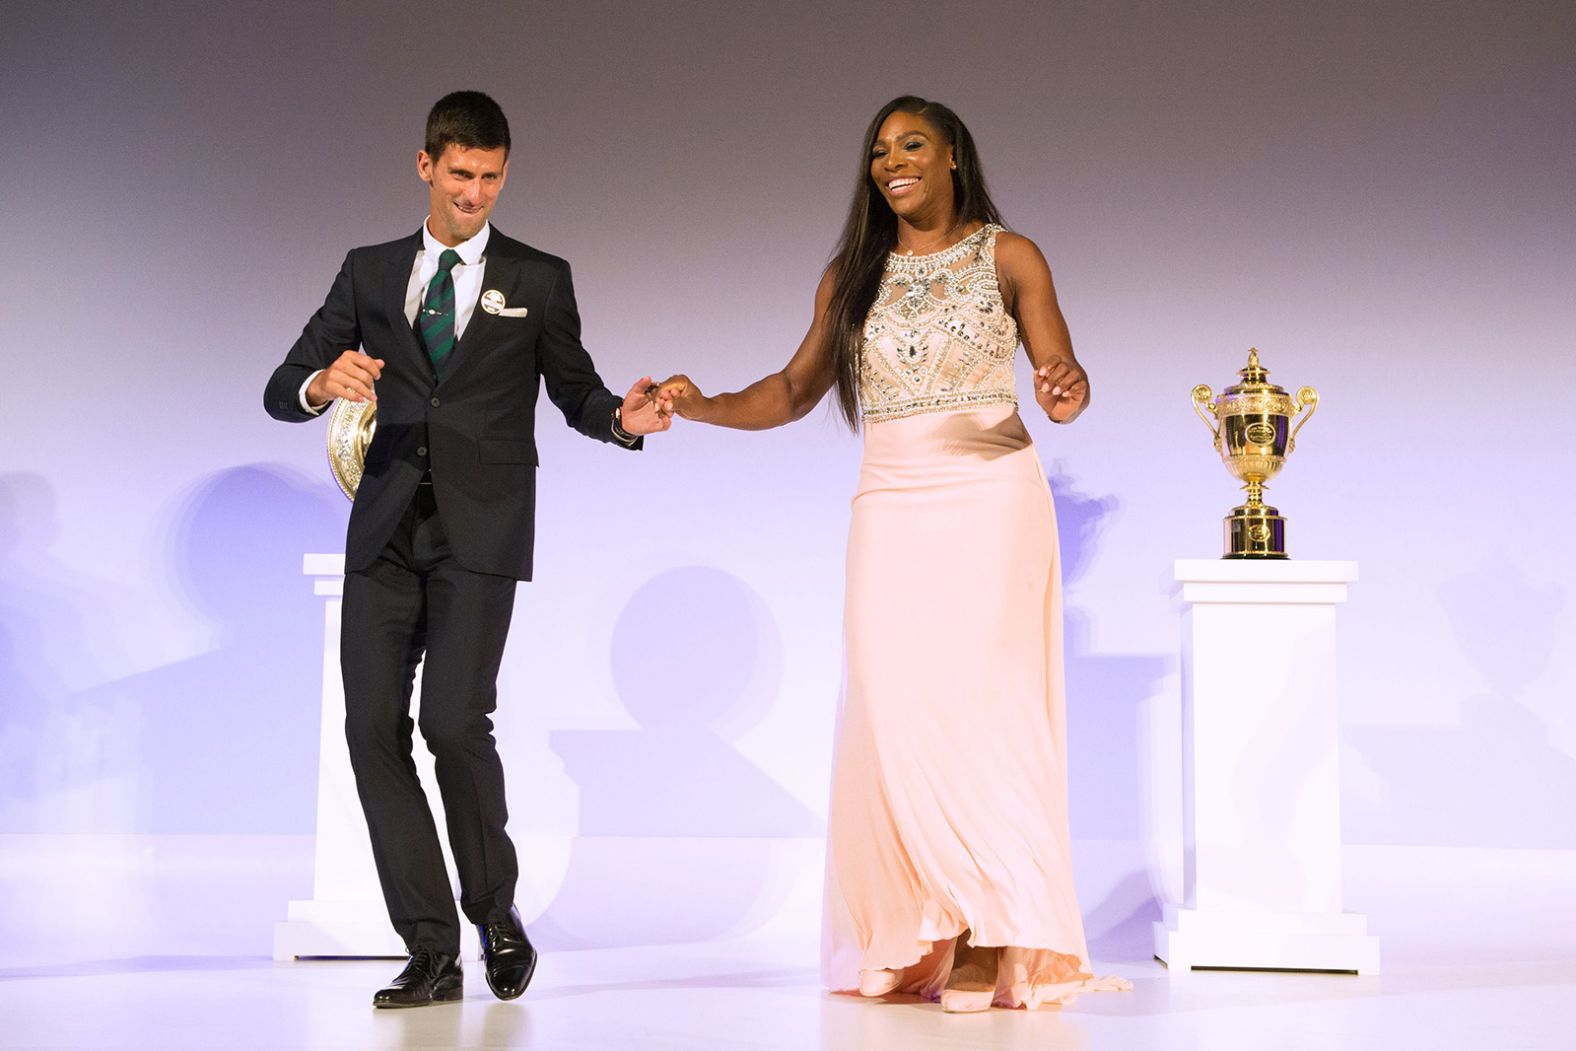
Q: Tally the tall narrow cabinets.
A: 2